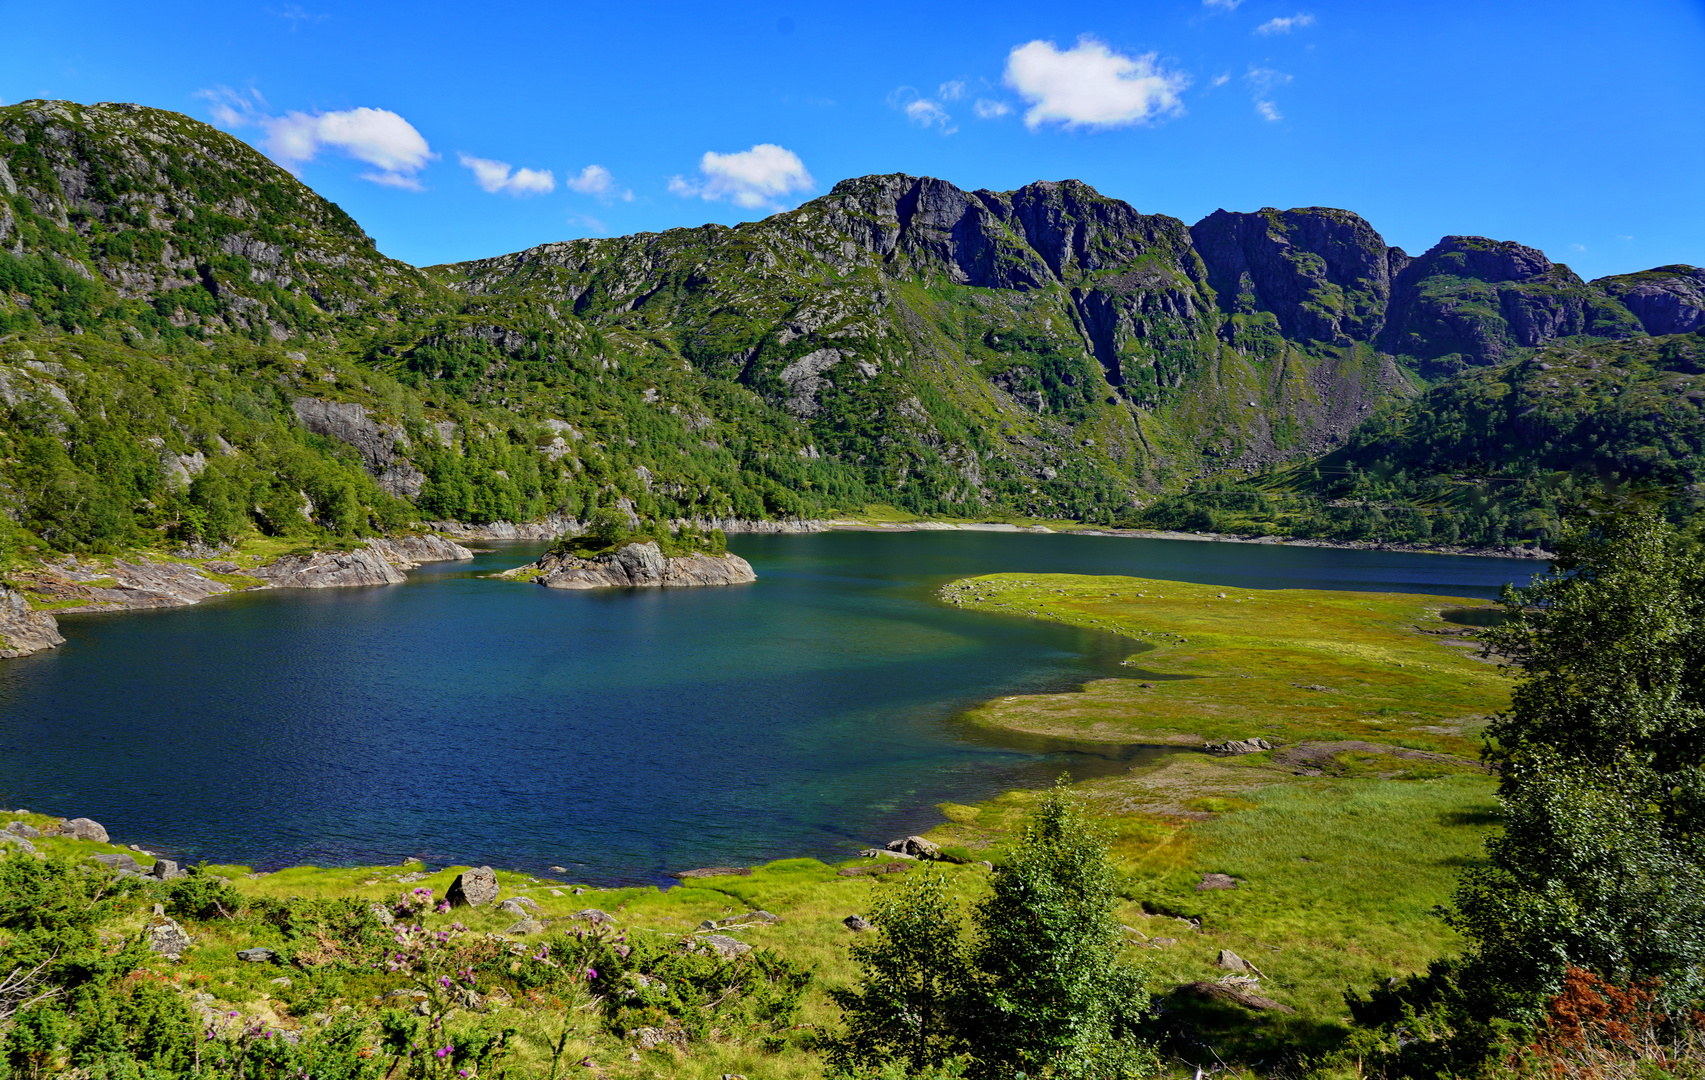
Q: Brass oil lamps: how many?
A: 0